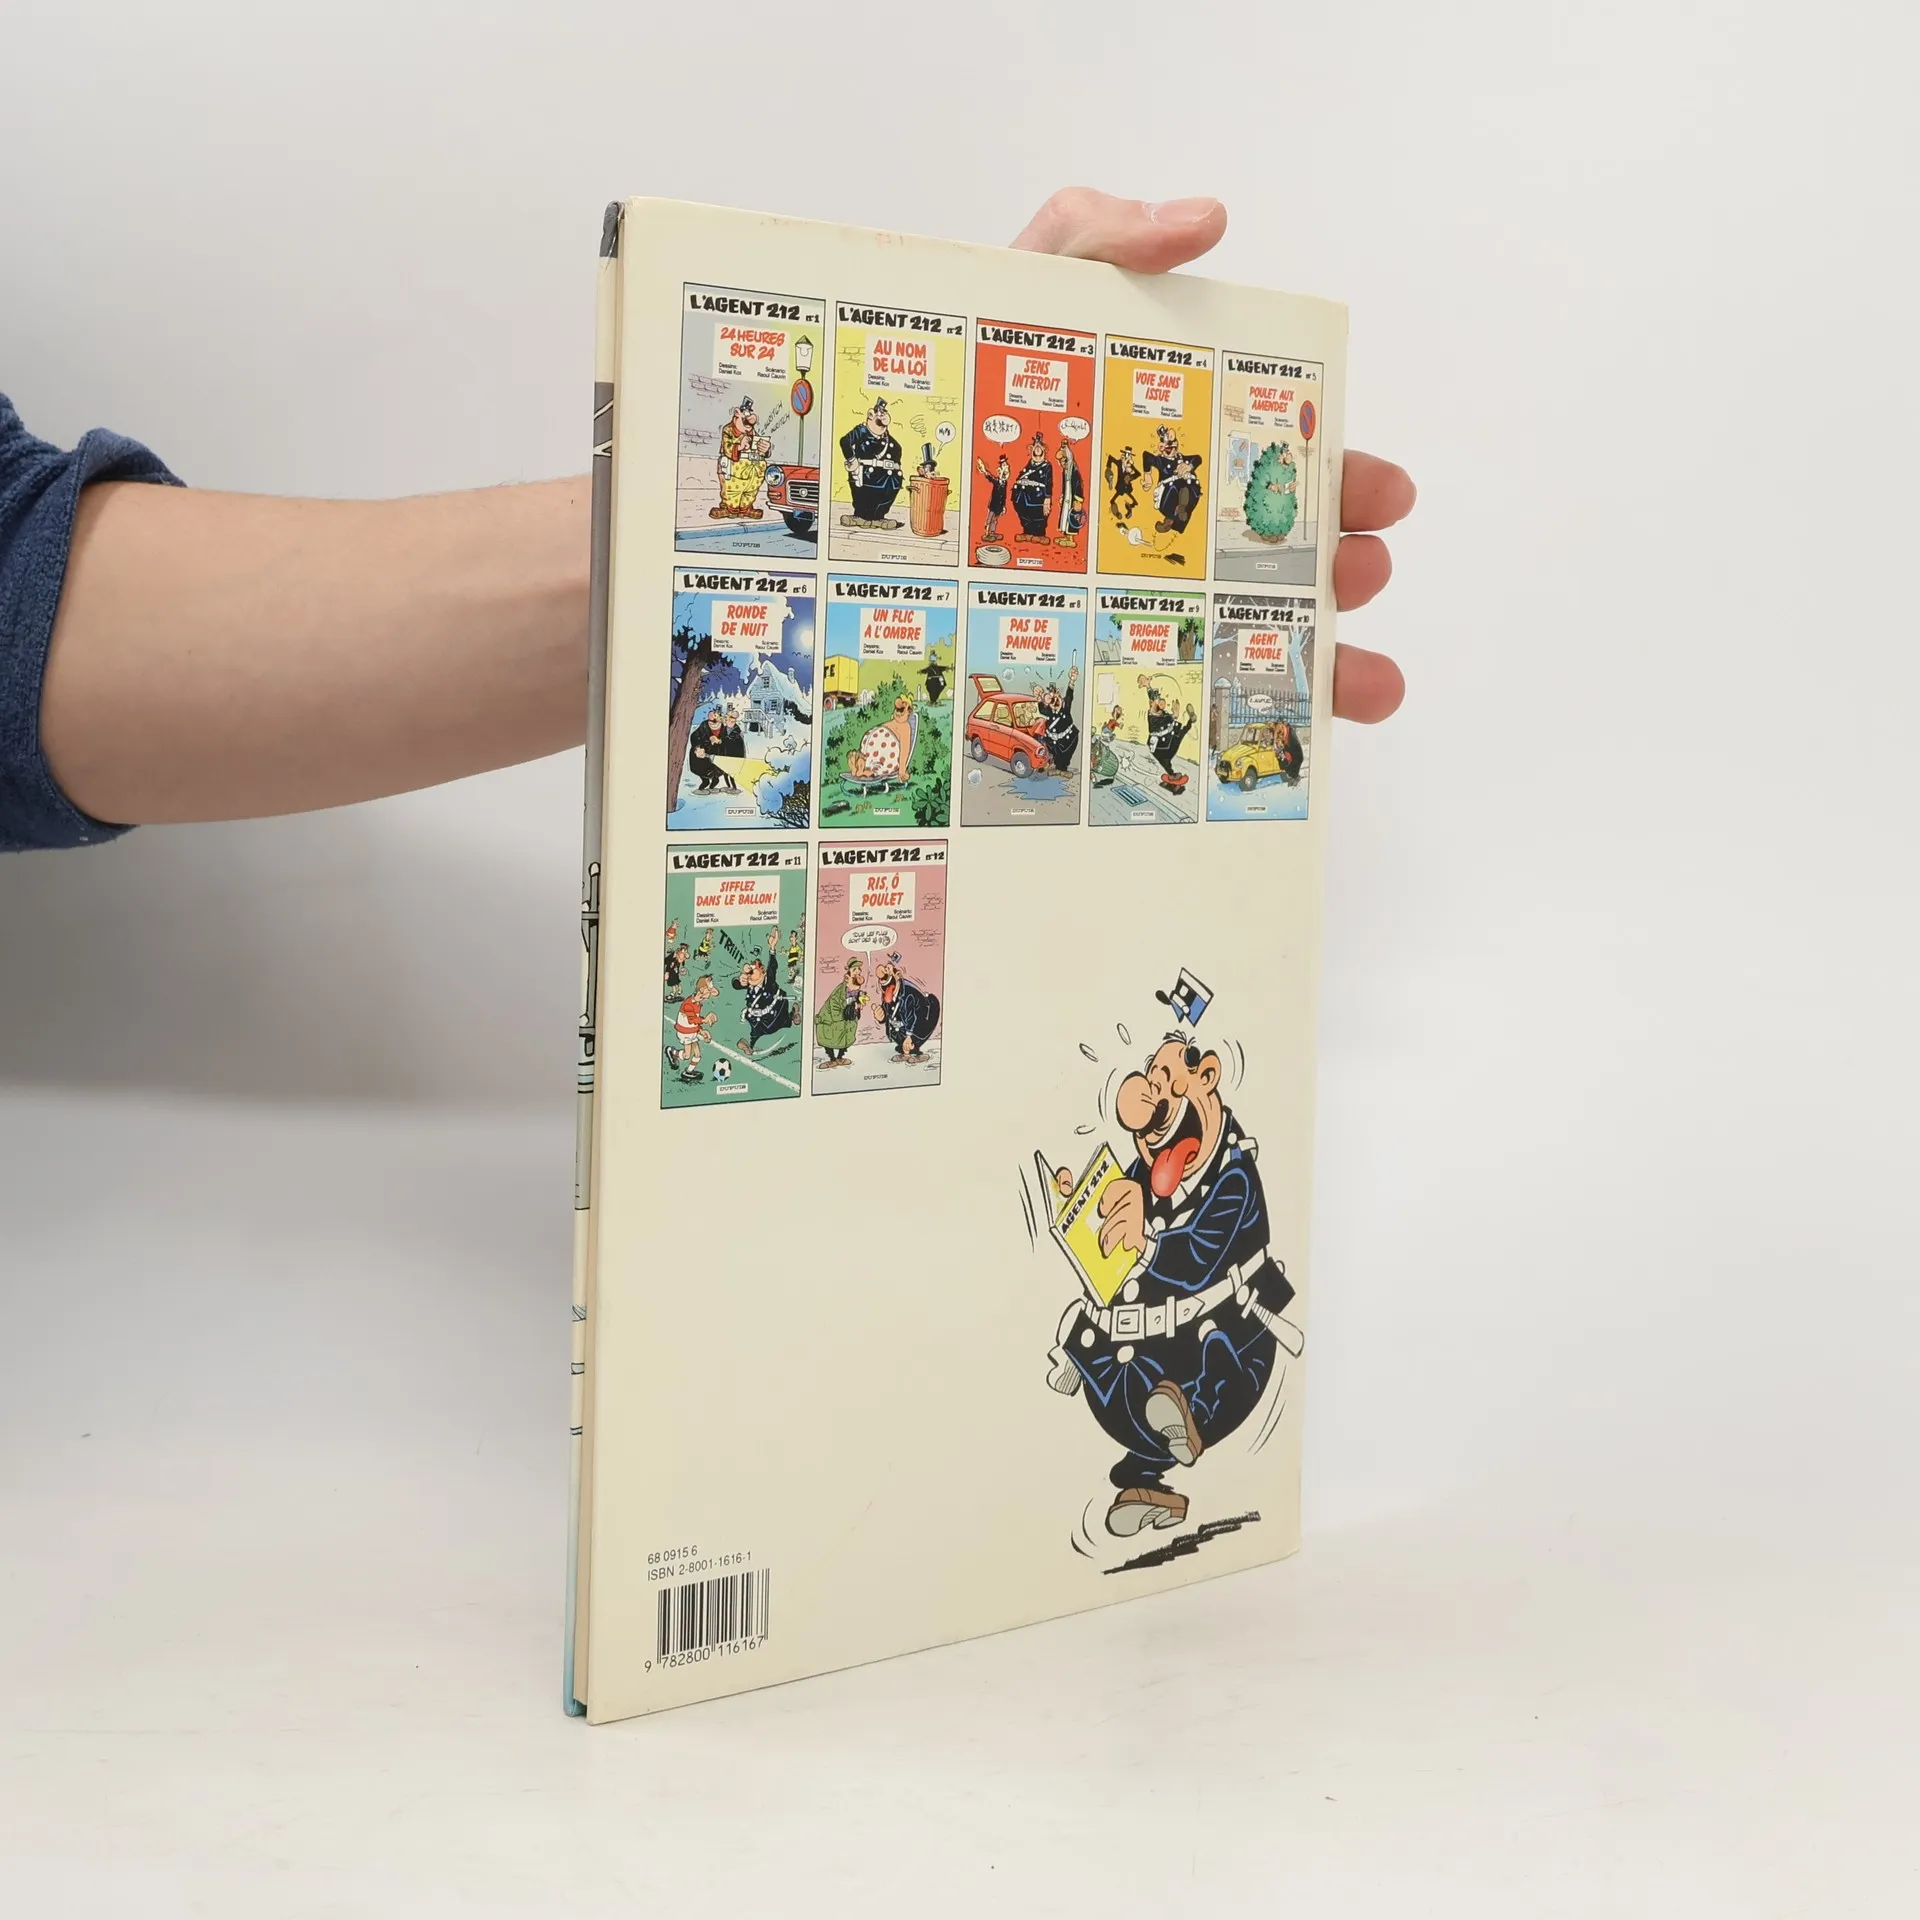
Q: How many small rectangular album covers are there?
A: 12